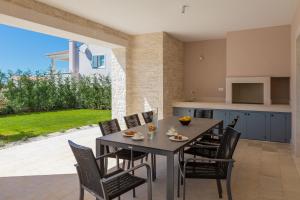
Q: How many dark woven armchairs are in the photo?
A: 8